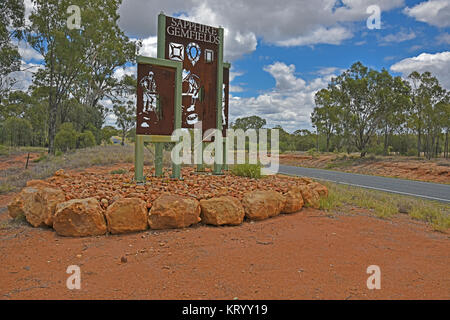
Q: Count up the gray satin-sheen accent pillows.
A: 0